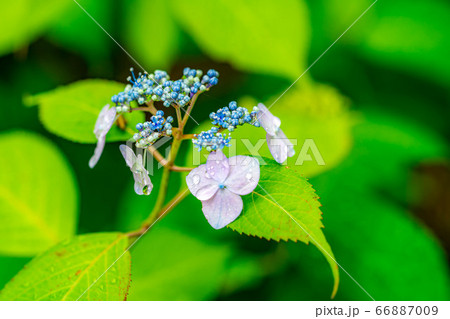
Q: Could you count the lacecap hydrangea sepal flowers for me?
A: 4